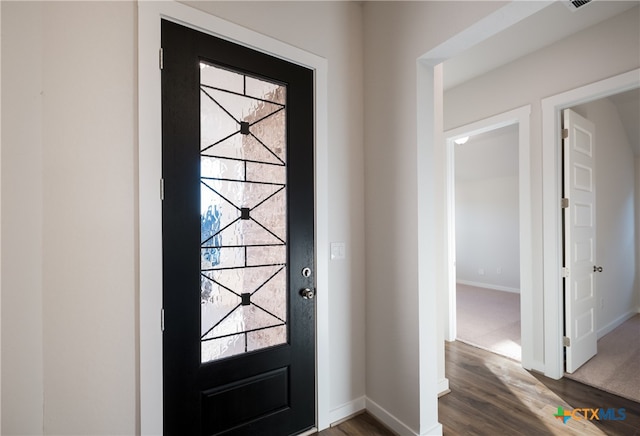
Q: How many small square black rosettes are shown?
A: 3